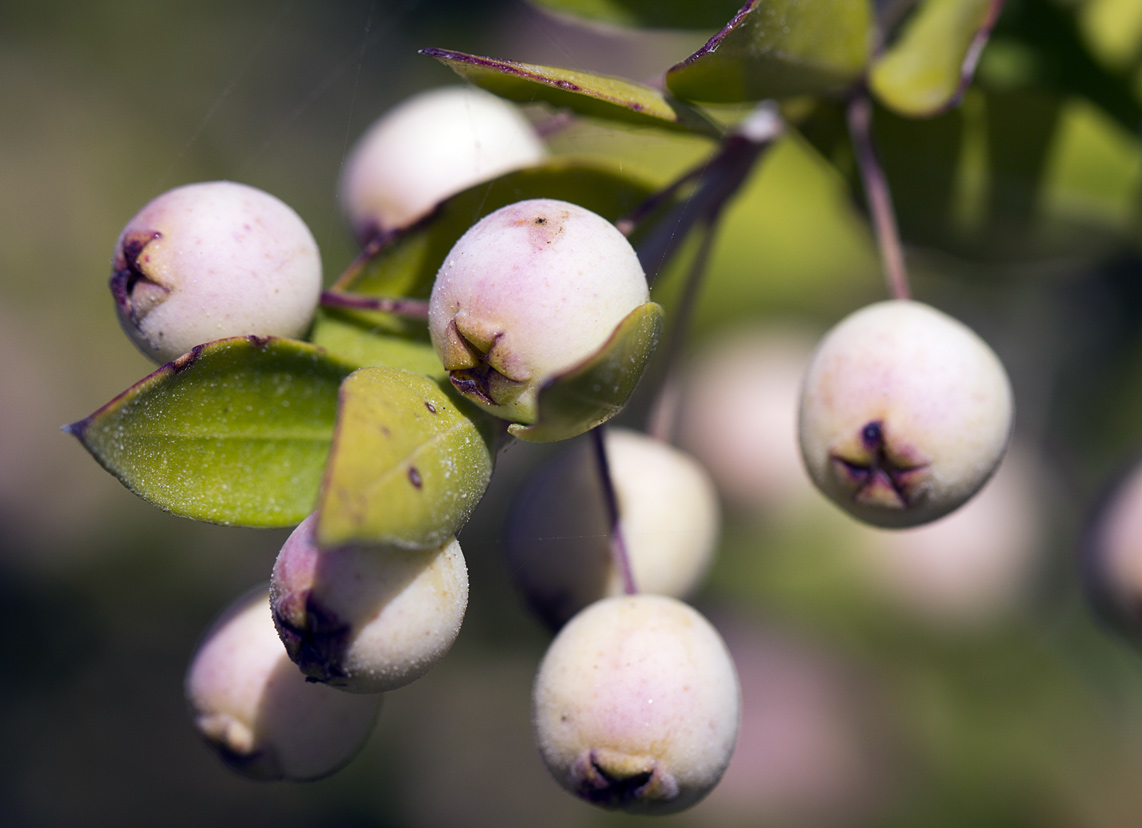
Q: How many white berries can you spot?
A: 8